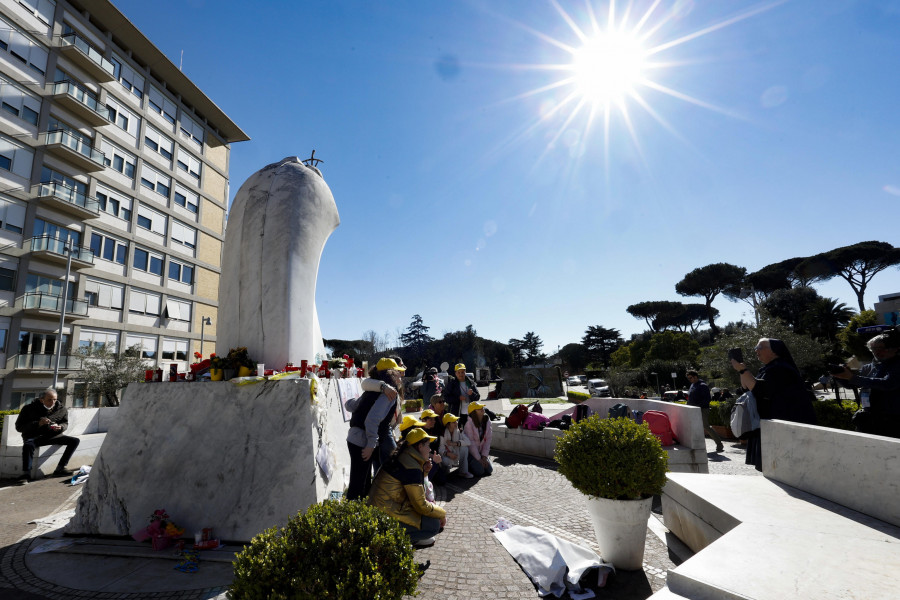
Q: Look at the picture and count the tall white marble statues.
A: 1